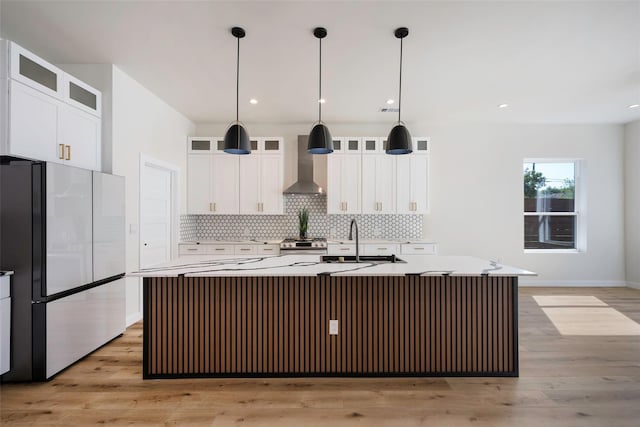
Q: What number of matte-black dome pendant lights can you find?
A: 3